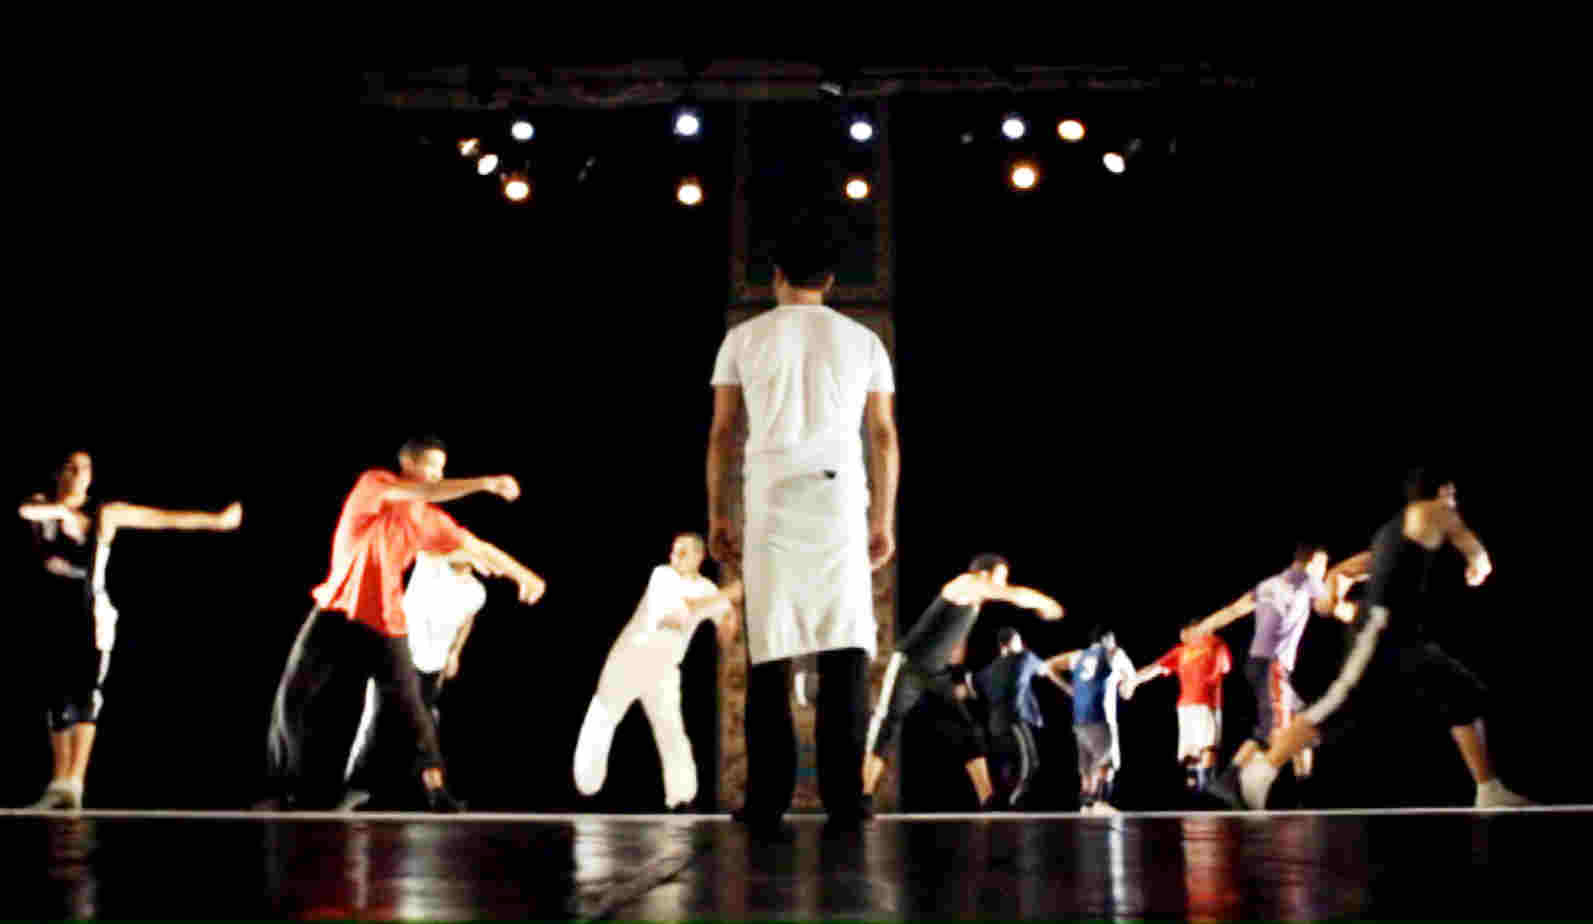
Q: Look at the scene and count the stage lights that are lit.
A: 12